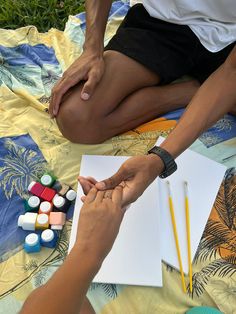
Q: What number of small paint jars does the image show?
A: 13